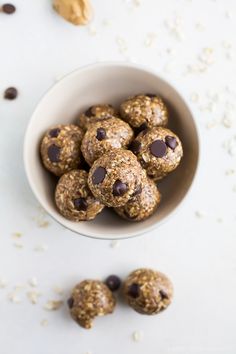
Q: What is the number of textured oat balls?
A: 10